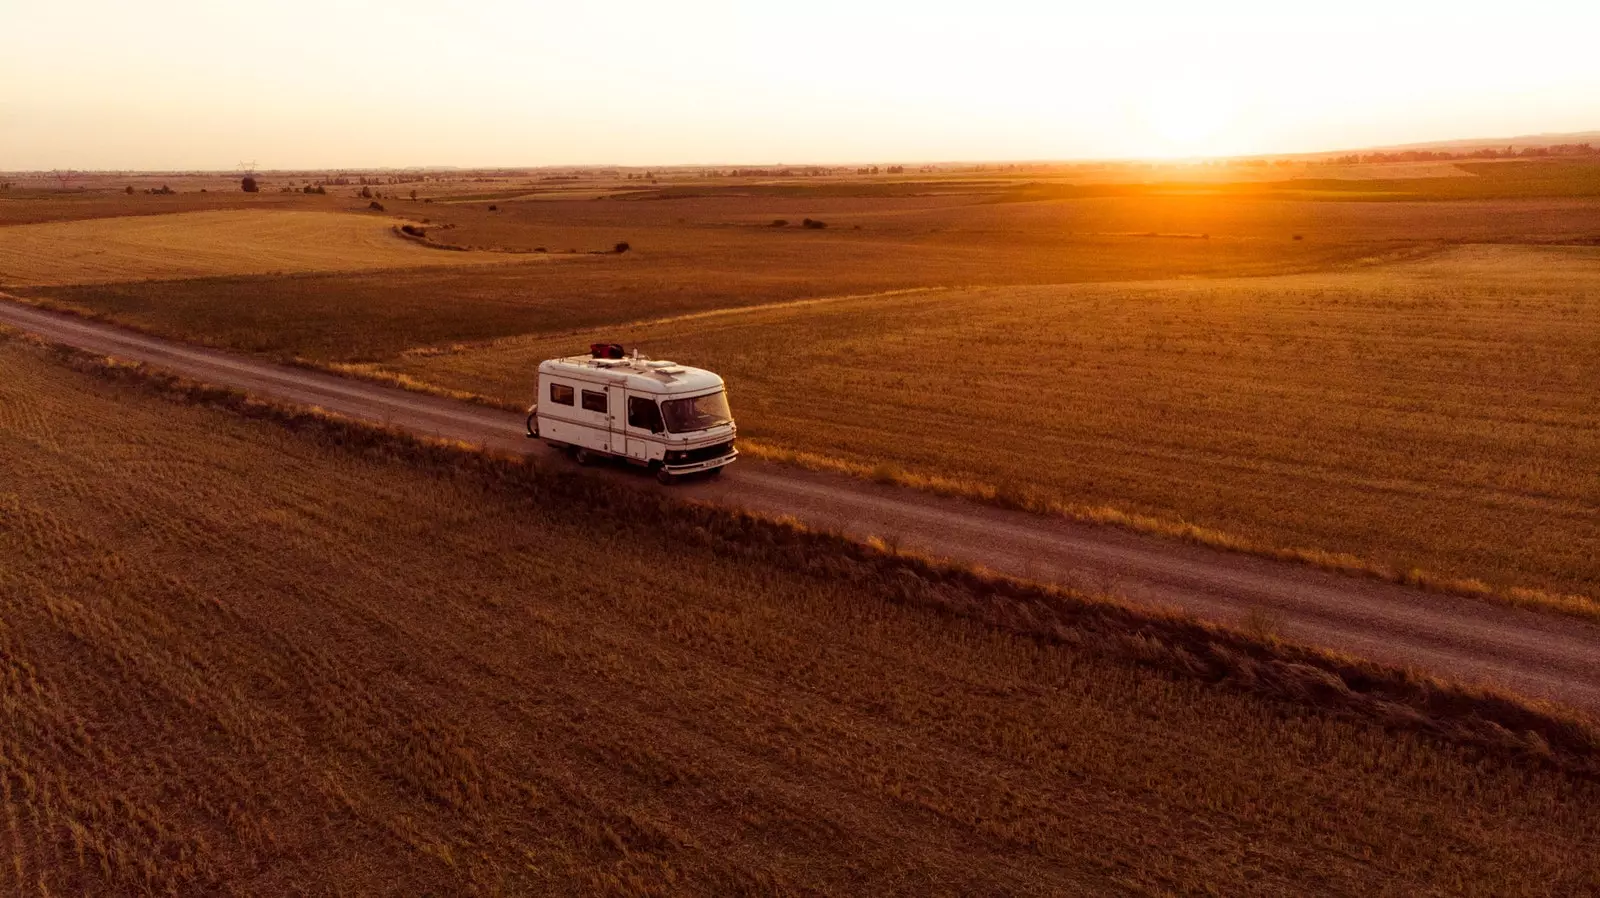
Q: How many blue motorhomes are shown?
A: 0